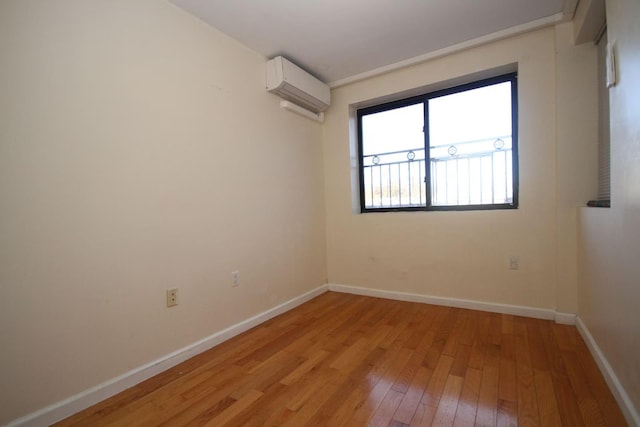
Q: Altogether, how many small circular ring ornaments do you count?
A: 4